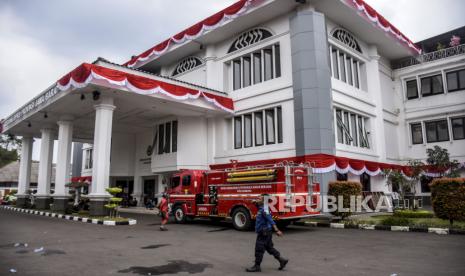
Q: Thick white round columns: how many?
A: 4